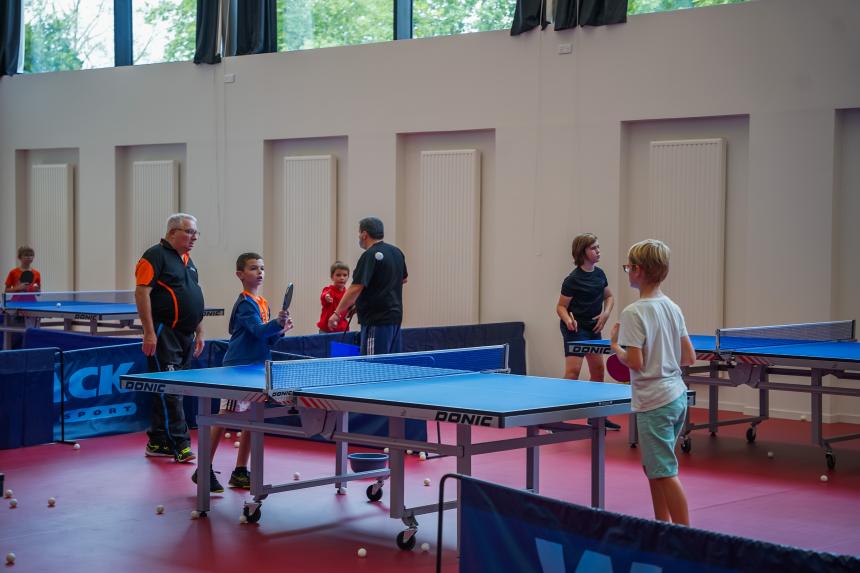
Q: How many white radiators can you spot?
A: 5